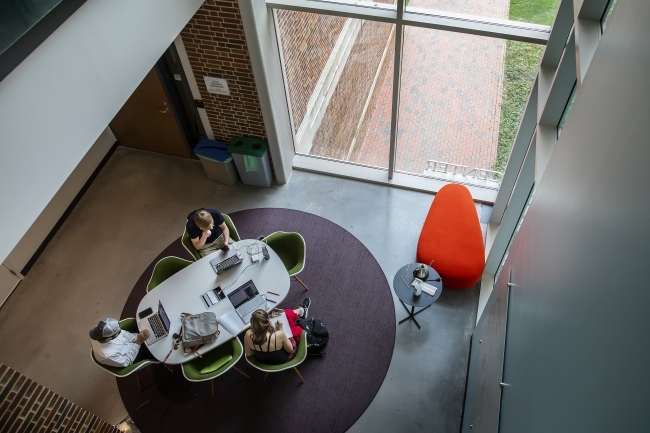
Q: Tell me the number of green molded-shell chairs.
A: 6